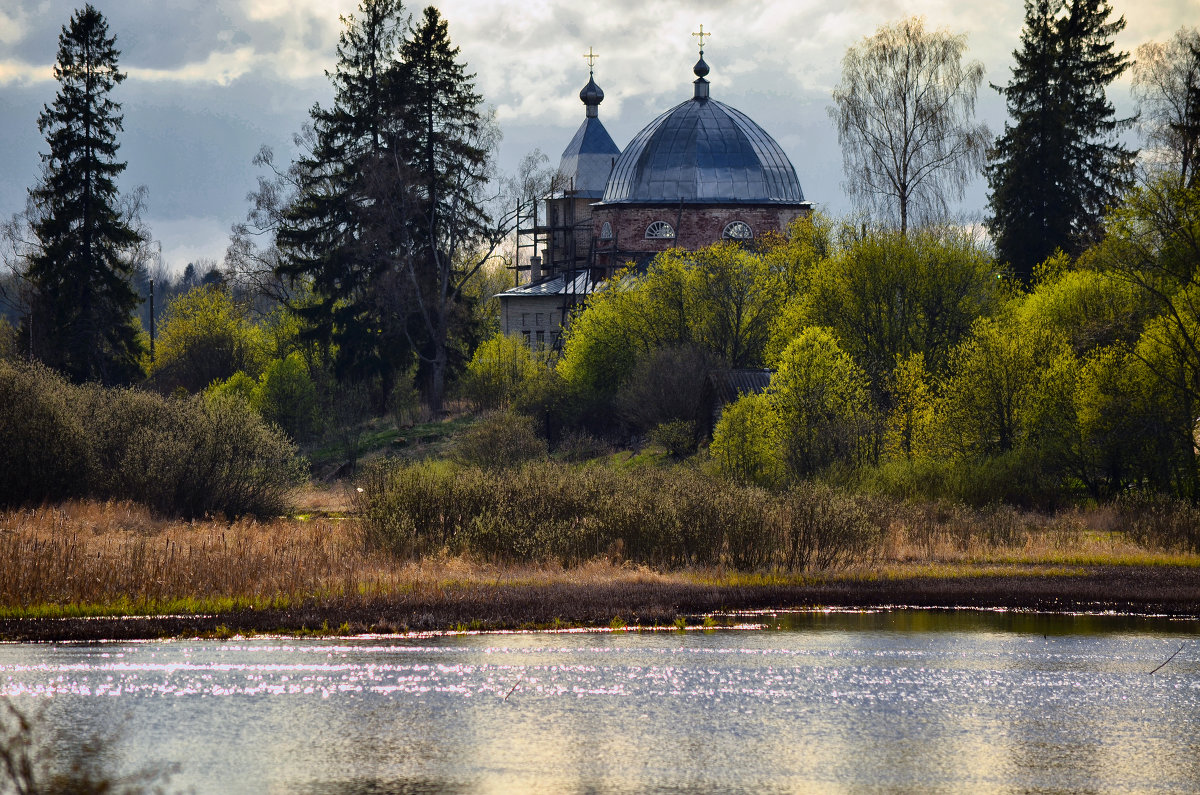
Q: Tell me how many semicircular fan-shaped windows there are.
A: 3